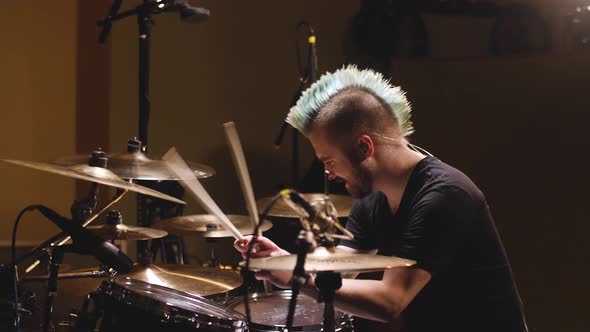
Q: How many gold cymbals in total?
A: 7